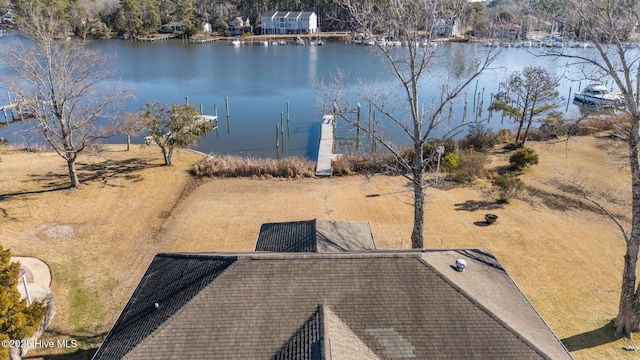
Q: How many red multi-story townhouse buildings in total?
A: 0